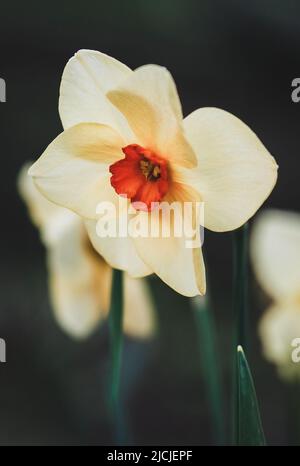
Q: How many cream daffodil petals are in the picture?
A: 6